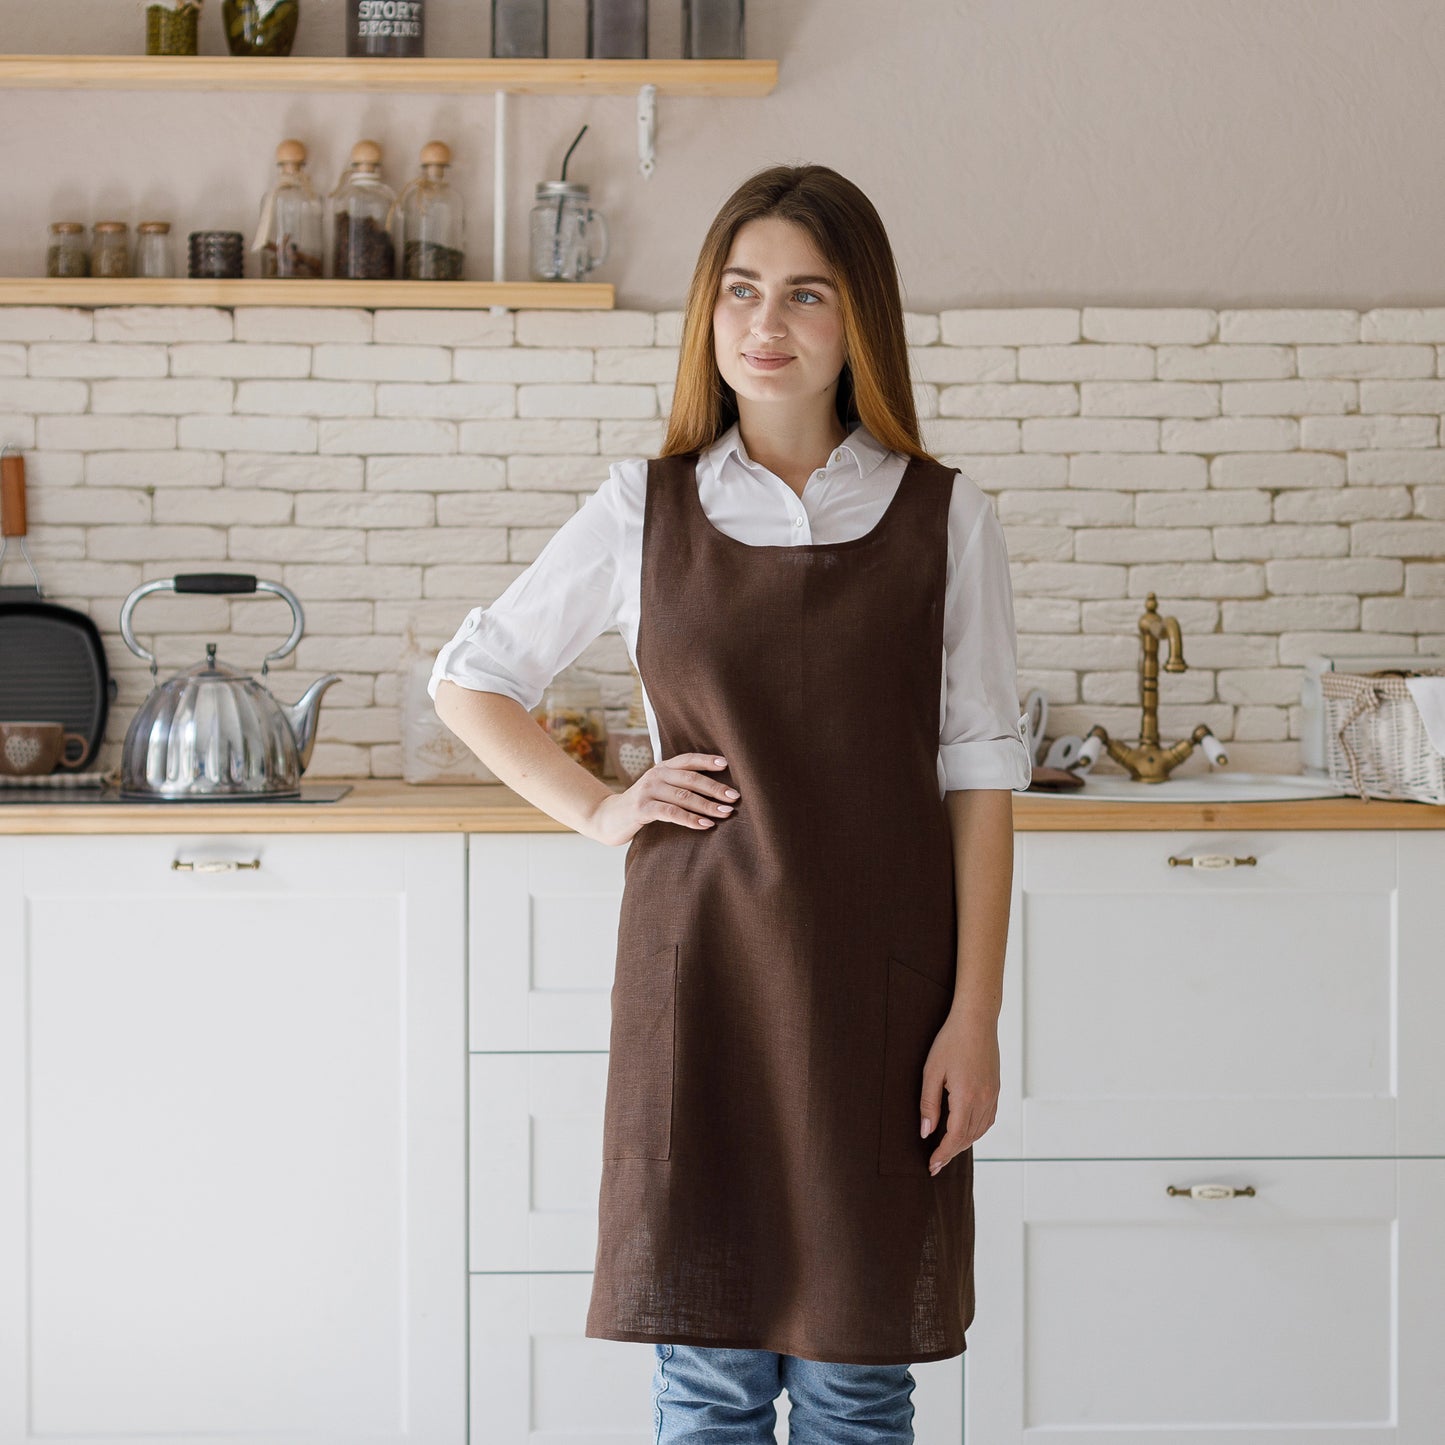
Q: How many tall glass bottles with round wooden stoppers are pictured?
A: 3